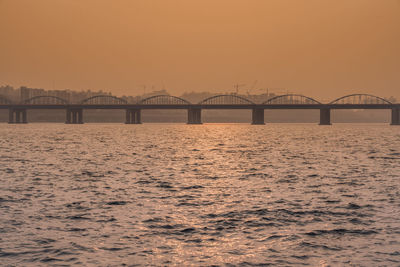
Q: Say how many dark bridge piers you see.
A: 7